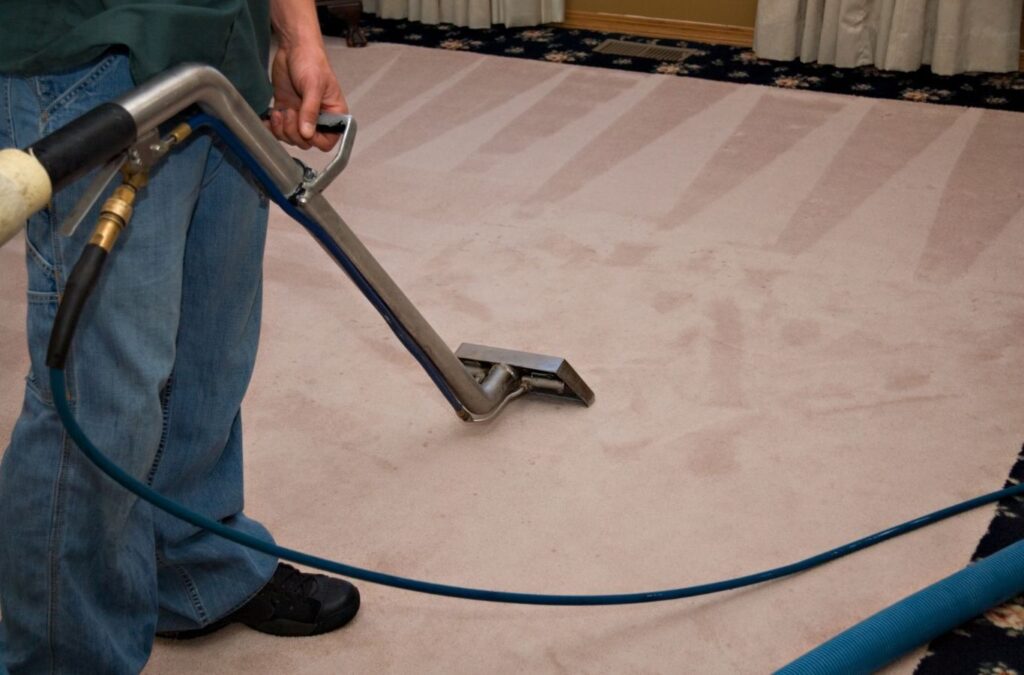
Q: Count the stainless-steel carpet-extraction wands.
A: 1